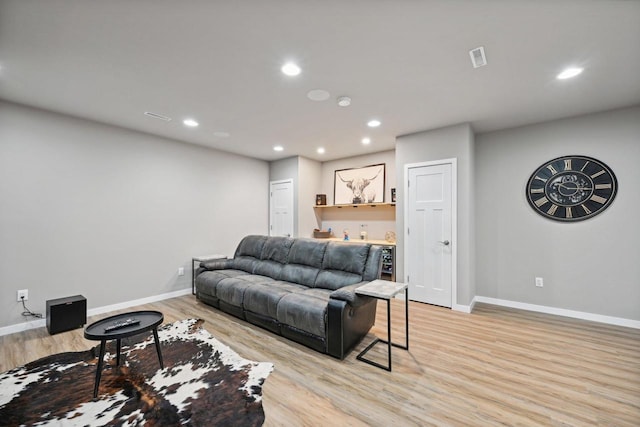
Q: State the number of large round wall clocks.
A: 1